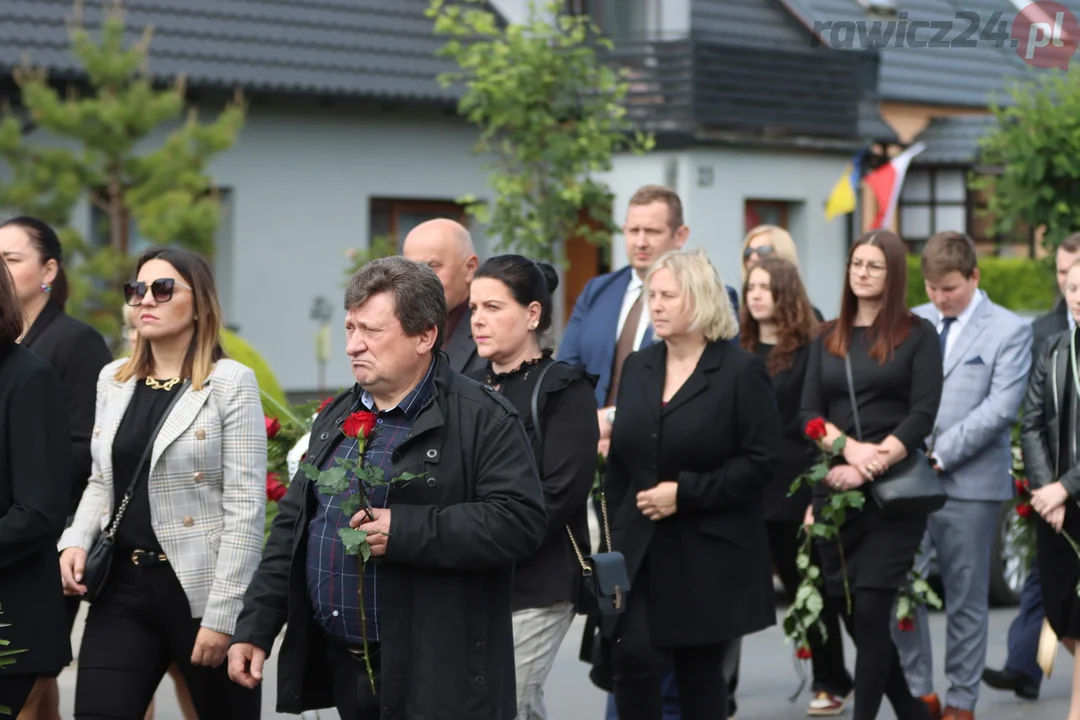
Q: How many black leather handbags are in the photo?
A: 3